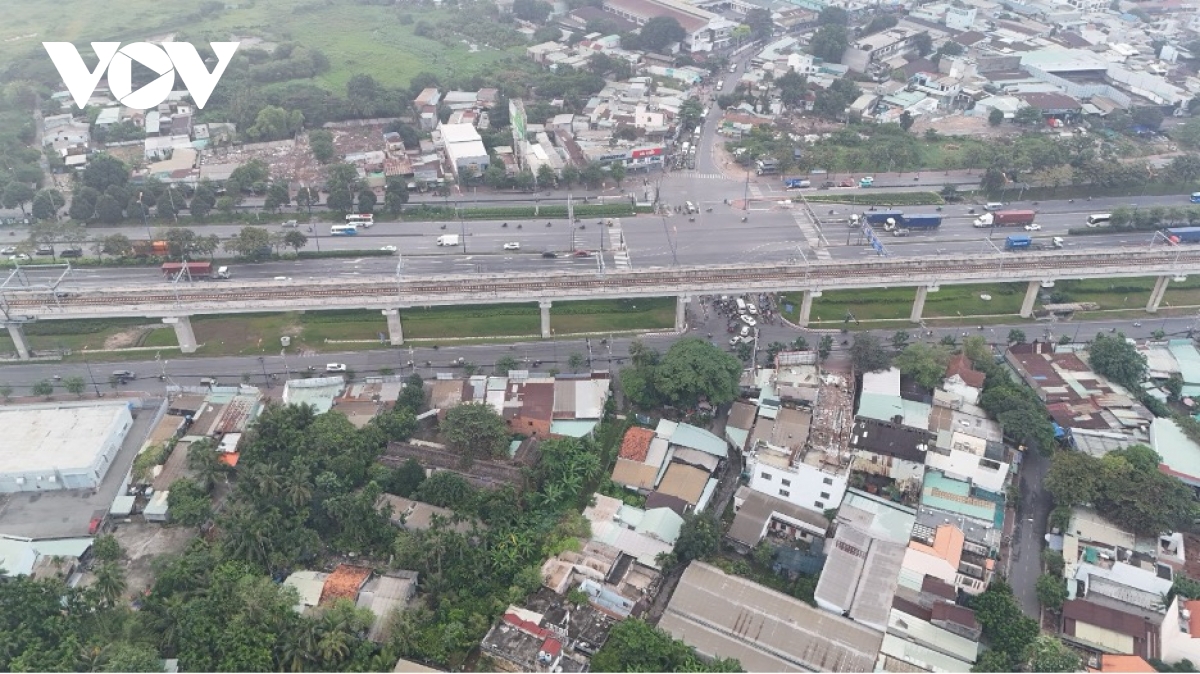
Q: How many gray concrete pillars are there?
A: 9